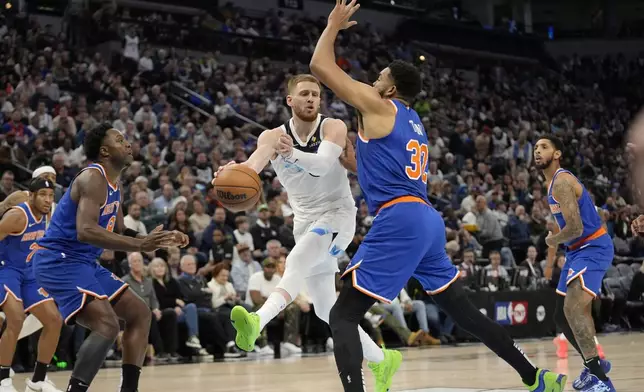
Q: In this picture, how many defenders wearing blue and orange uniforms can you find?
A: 4